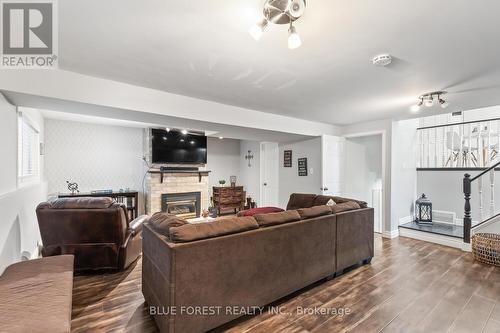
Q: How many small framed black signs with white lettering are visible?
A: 2